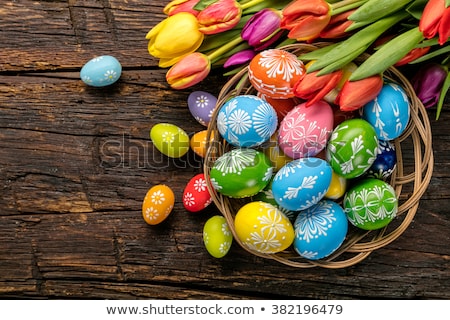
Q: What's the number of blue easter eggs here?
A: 6